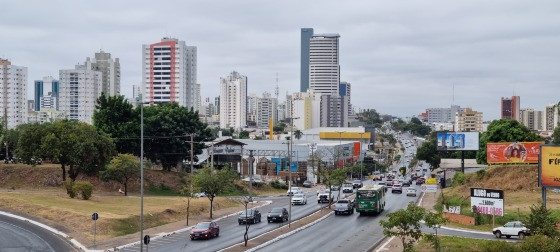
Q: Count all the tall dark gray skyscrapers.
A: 1